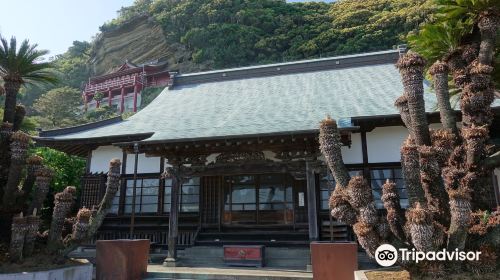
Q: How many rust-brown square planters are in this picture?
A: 2